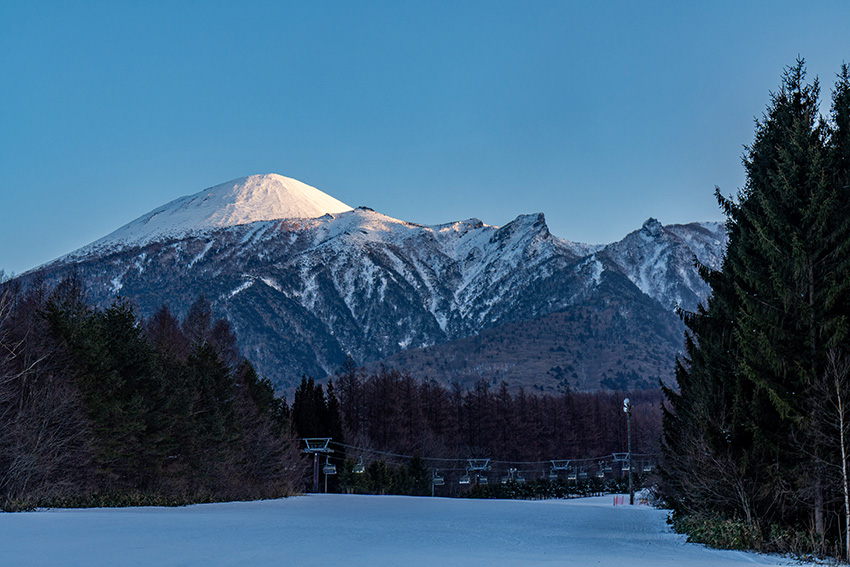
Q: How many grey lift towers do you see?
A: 4